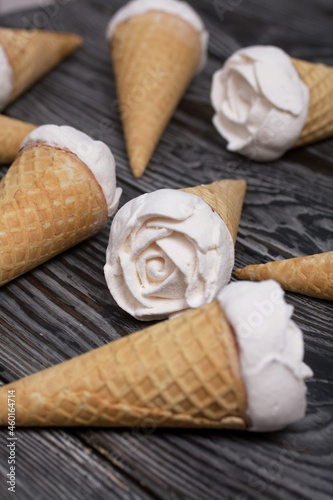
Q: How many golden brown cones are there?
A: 8